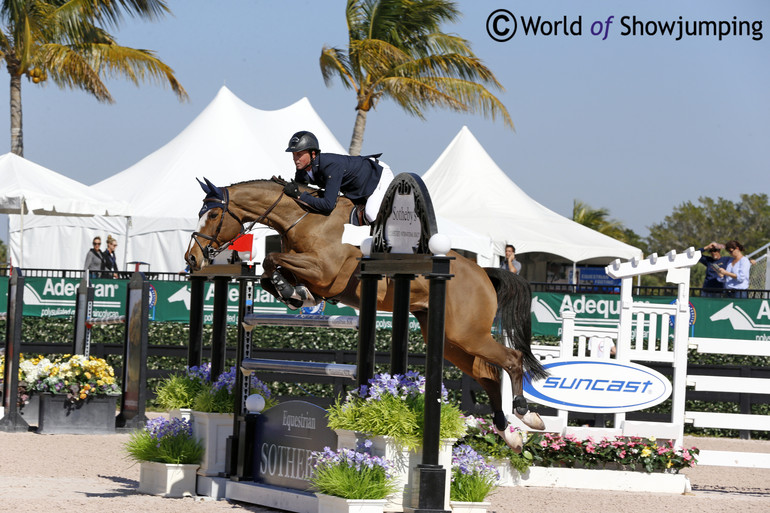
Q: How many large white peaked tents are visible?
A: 3